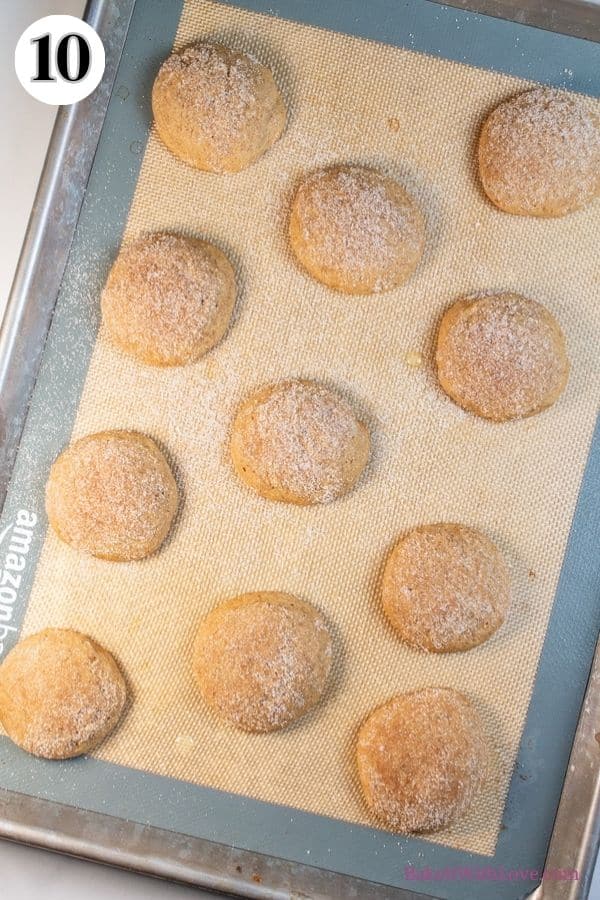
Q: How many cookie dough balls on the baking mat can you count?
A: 11